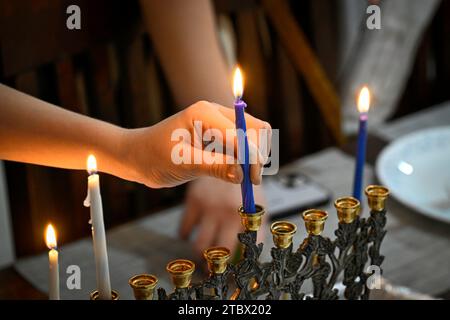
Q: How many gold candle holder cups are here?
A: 9